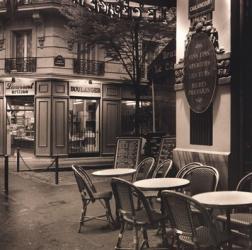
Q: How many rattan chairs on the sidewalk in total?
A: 8